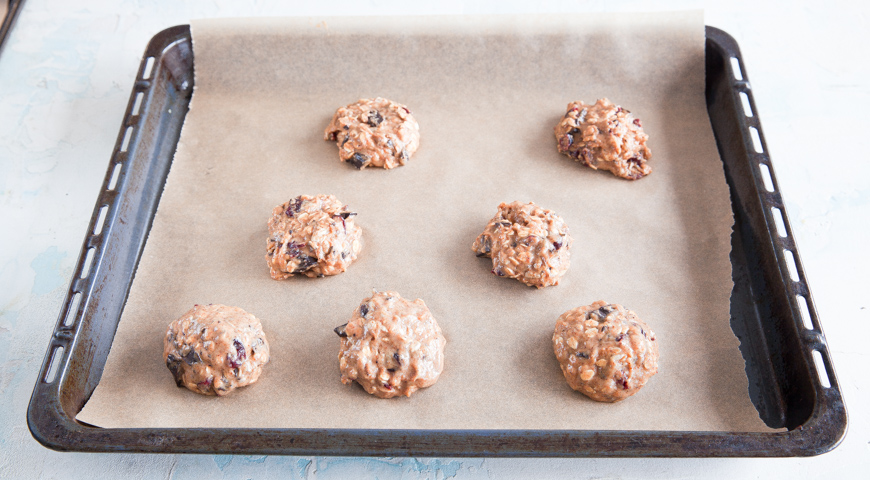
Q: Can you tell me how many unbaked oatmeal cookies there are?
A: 7